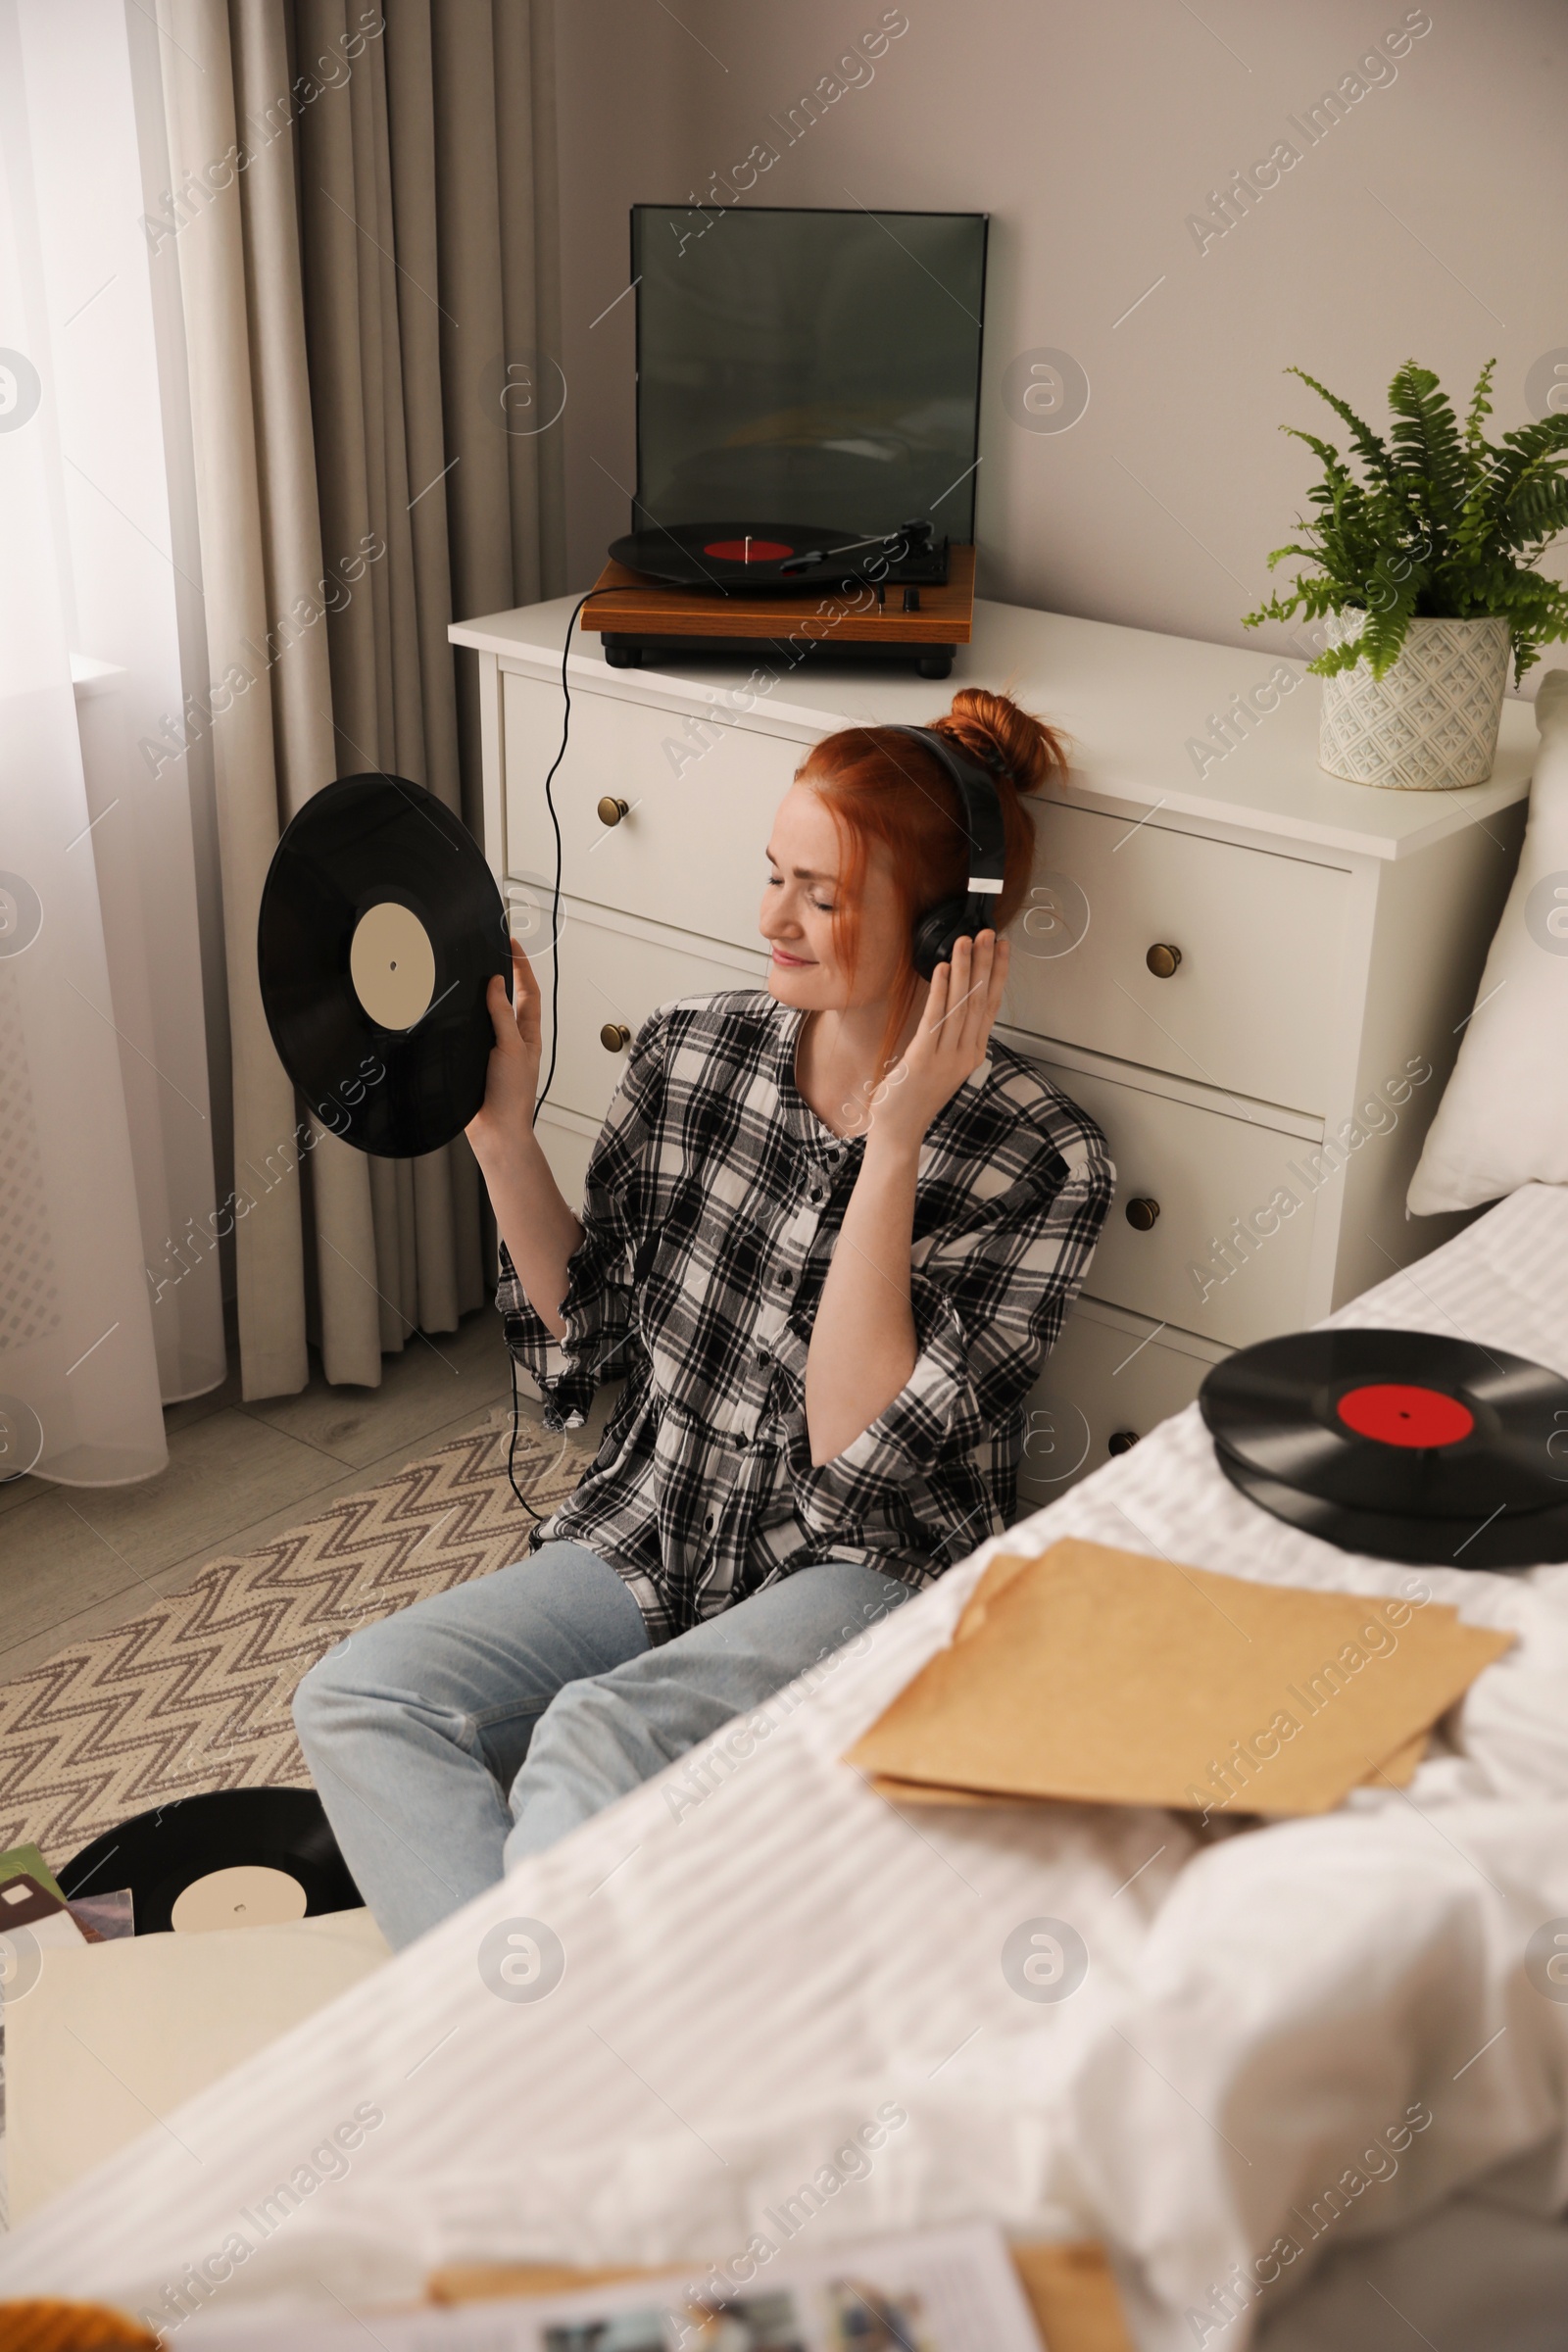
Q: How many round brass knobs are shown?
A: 5